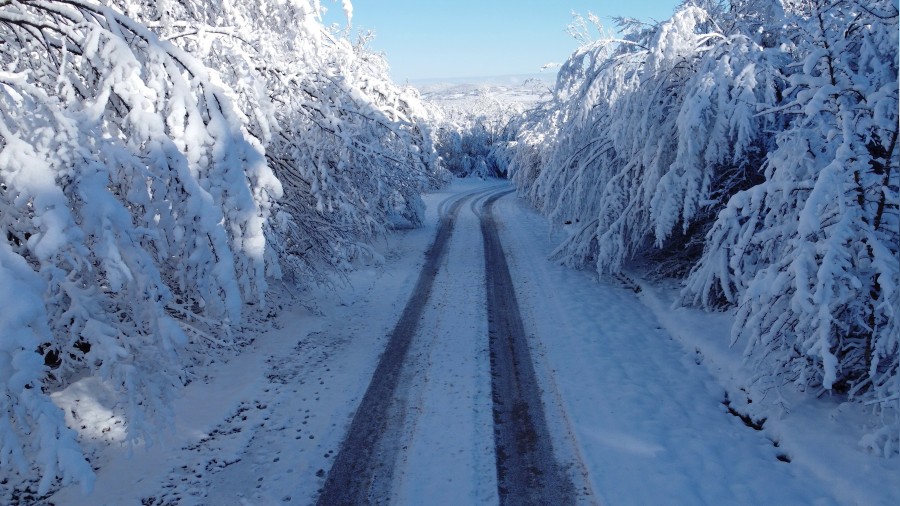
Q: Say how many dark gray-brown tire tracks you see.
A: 2